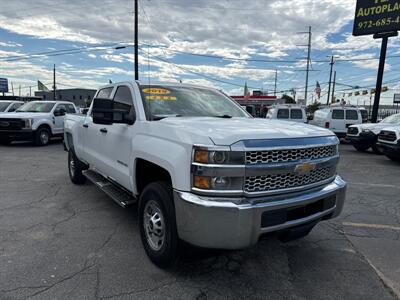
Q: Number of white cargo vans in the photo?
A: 2